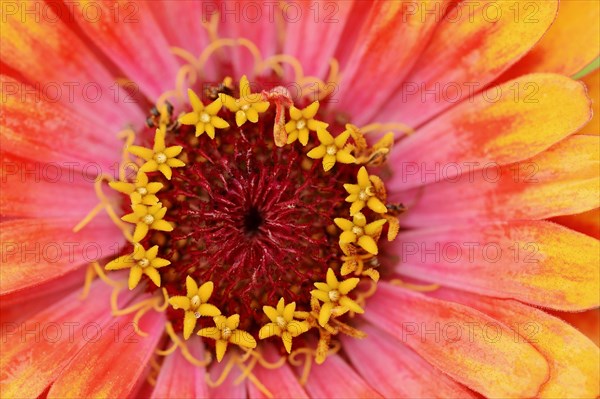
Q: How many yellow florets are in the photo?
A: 14